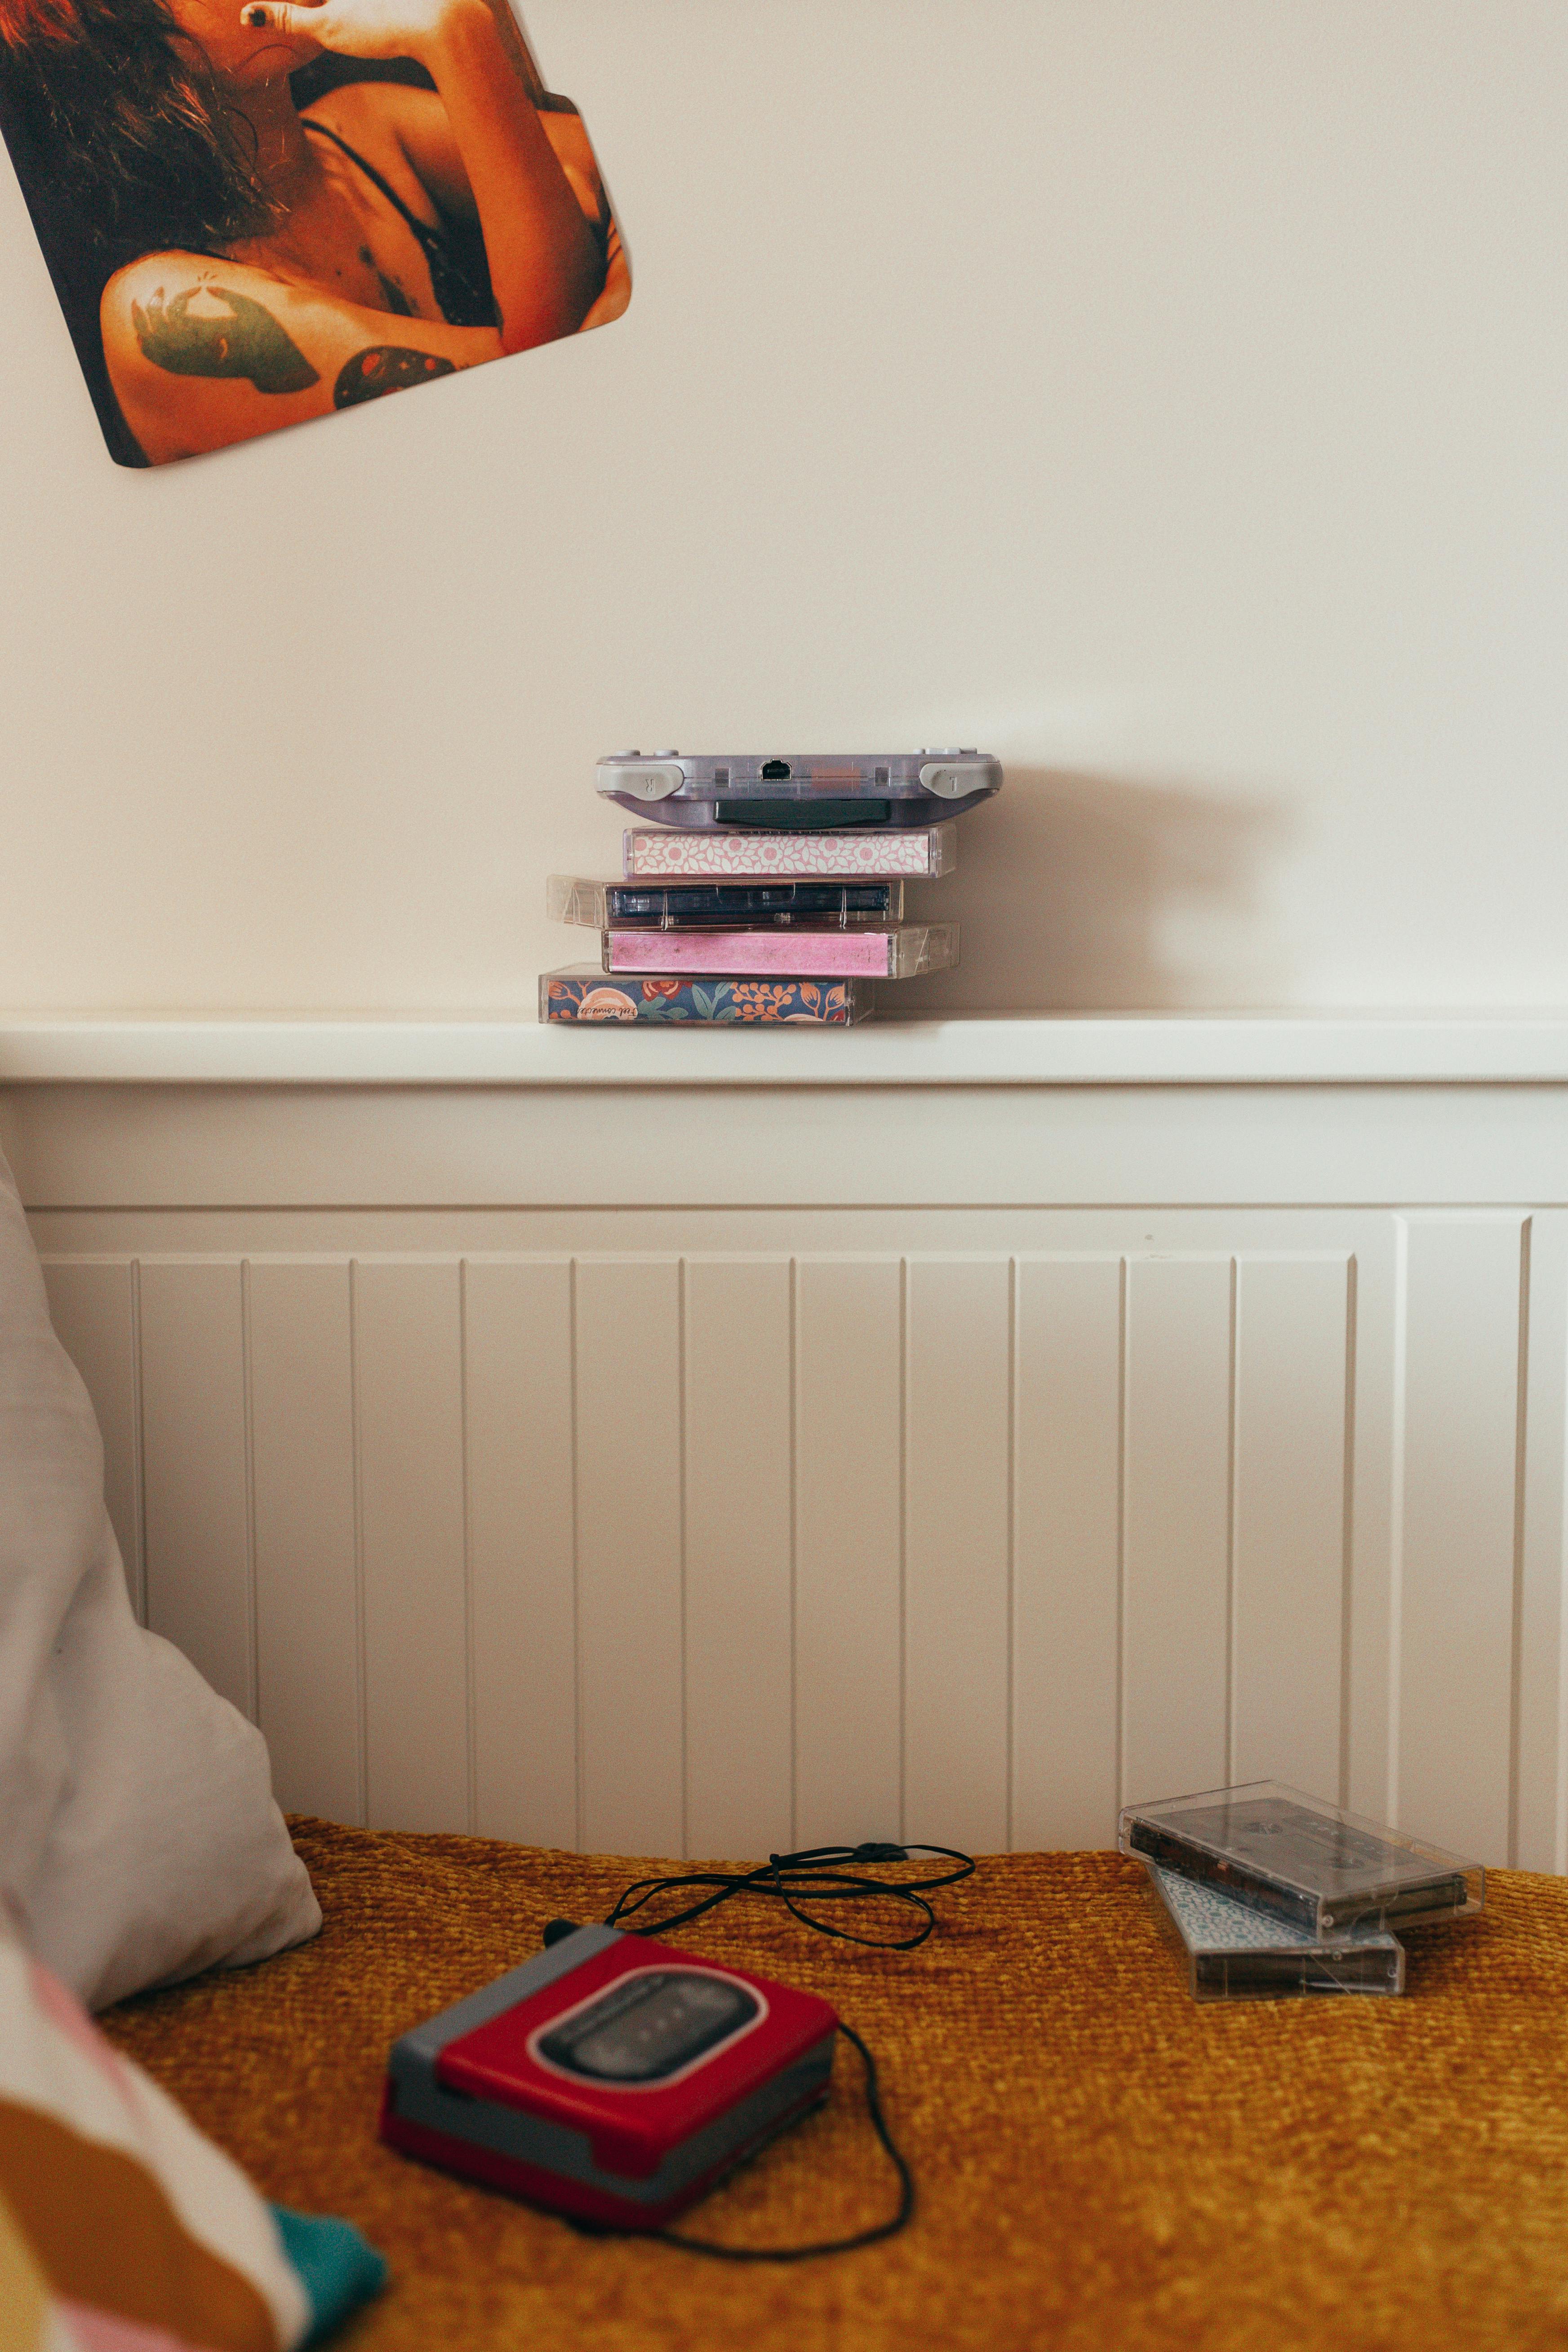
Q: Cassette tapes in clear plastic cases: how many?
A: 6